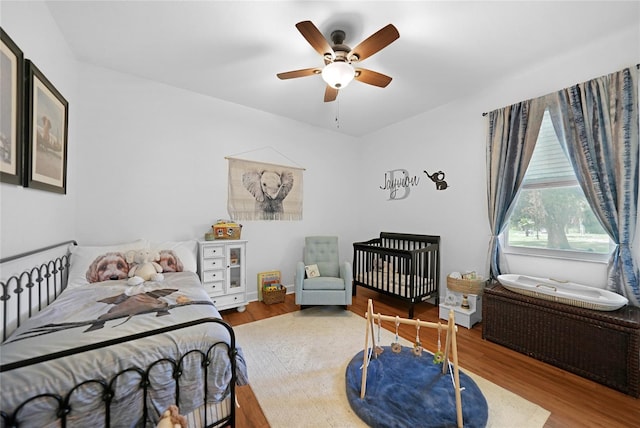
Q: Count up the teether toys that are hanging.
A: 4